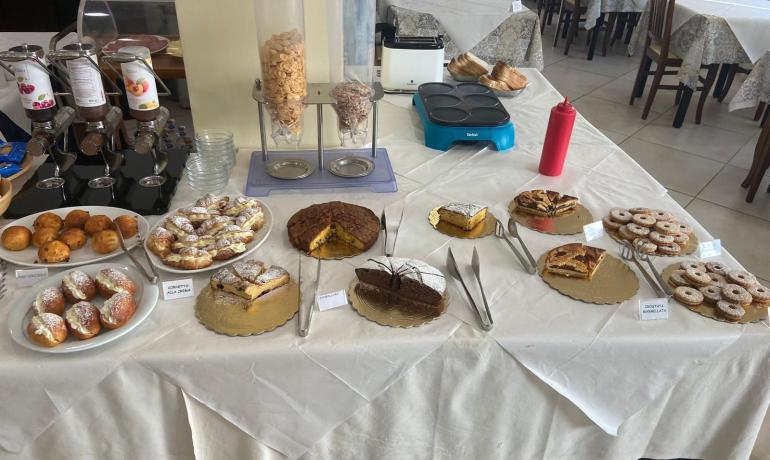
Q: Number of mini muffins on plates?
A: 9